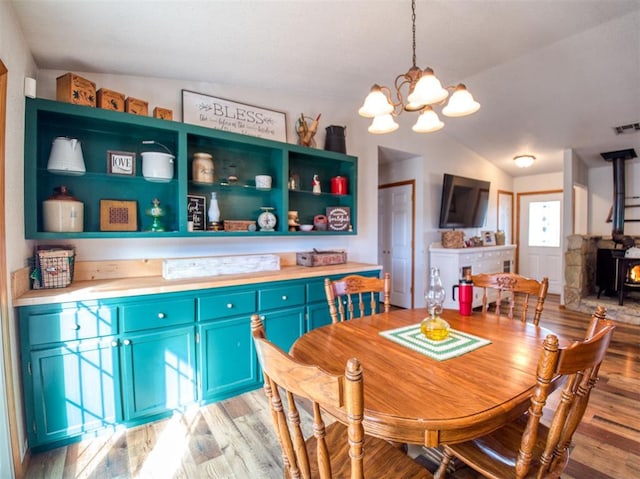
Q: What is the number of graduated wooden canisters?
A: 4